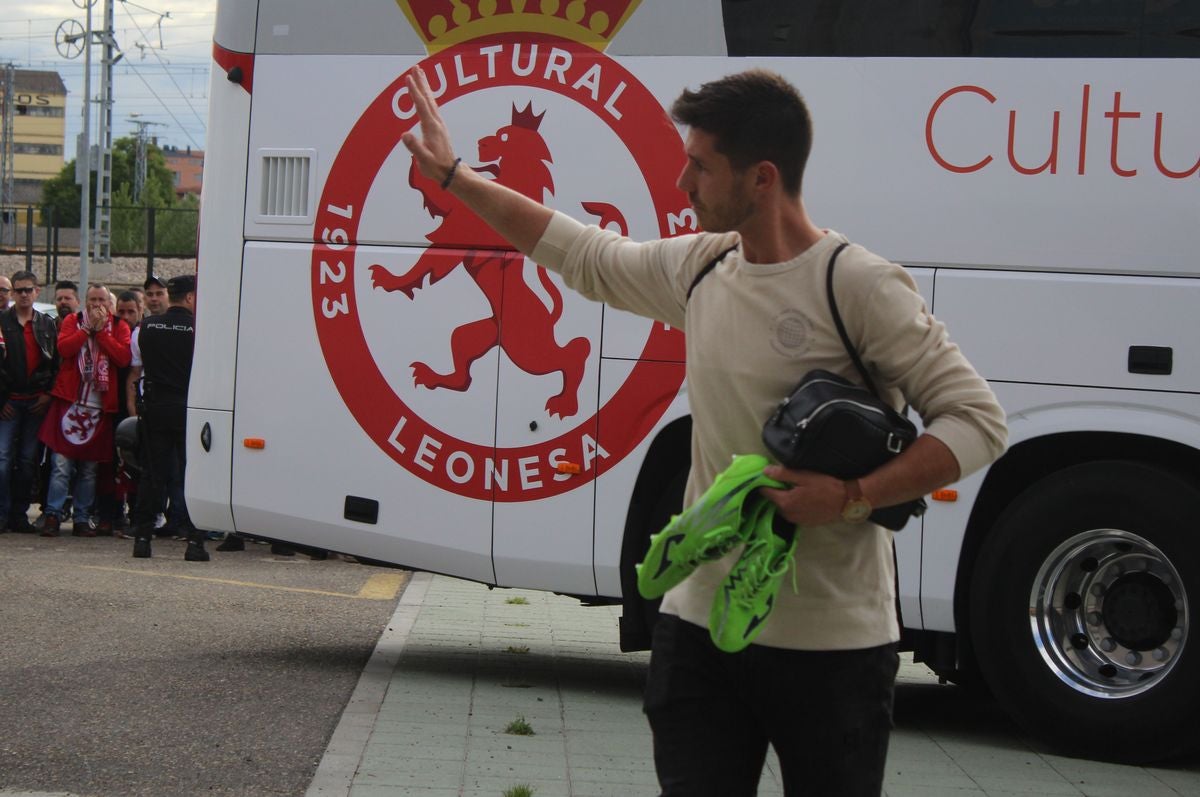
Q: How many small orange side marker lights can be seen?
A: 3